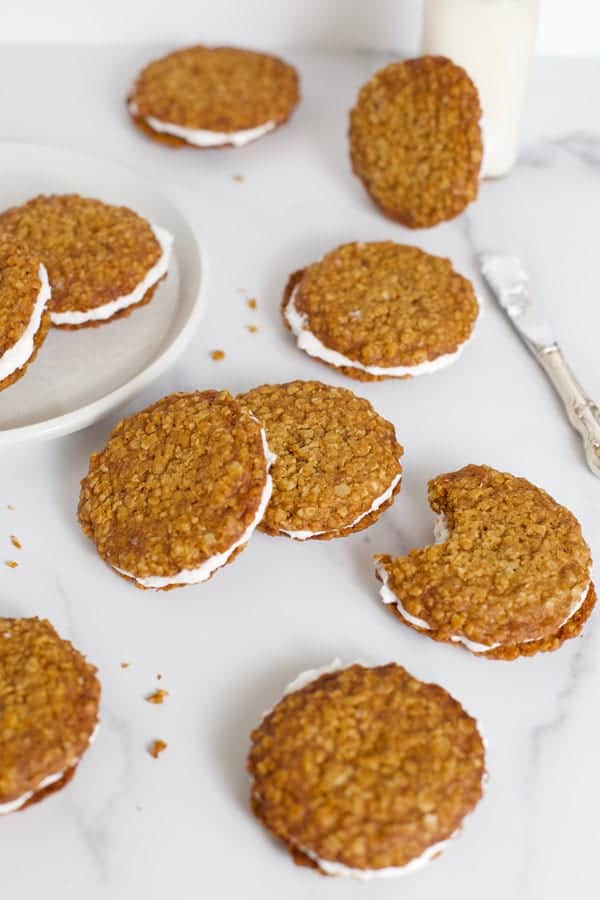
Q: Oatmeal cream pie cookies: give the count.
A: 10